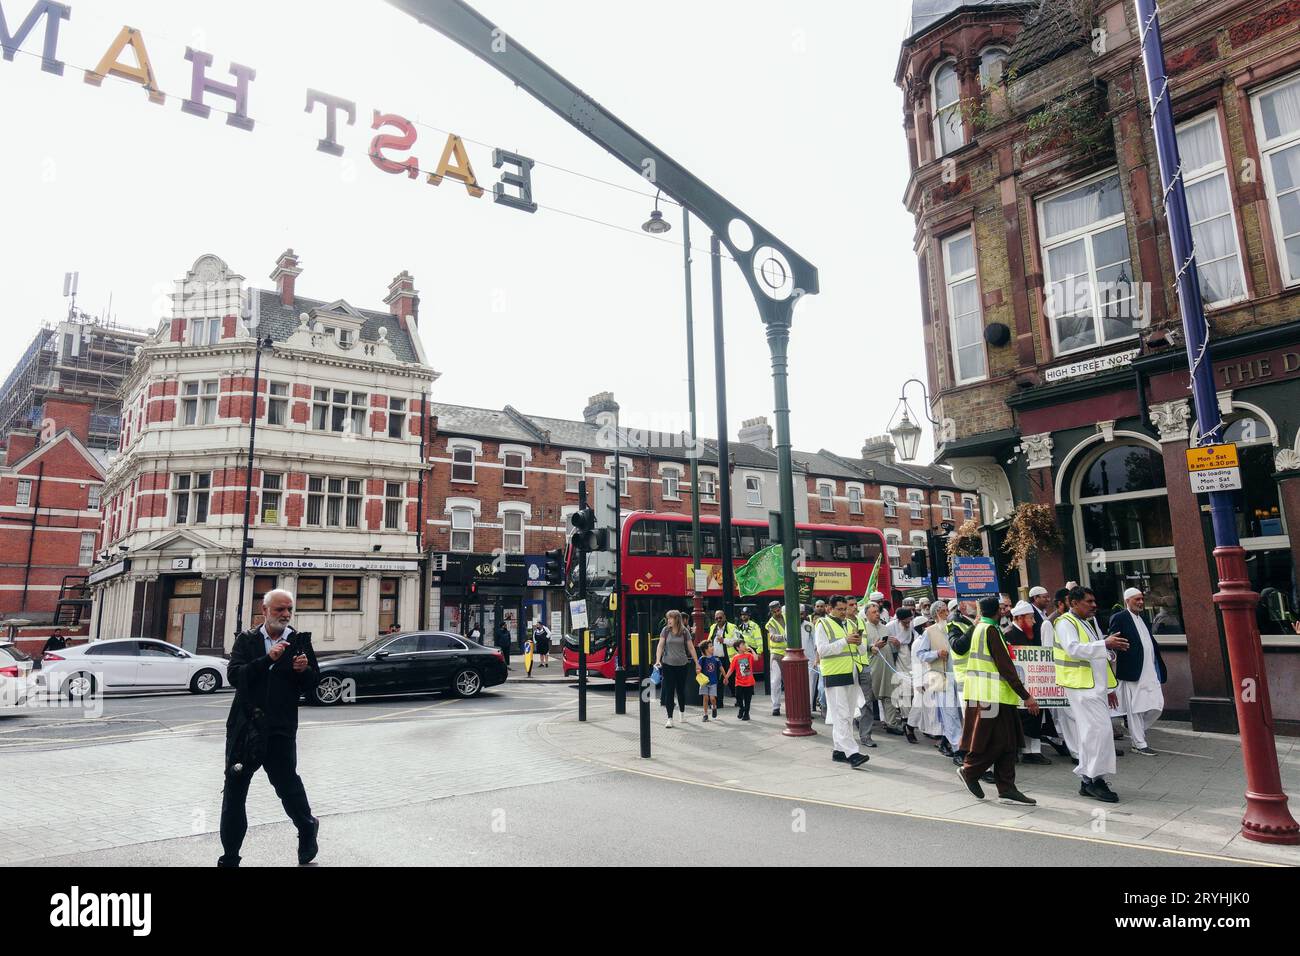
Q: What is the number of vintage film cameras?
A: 0